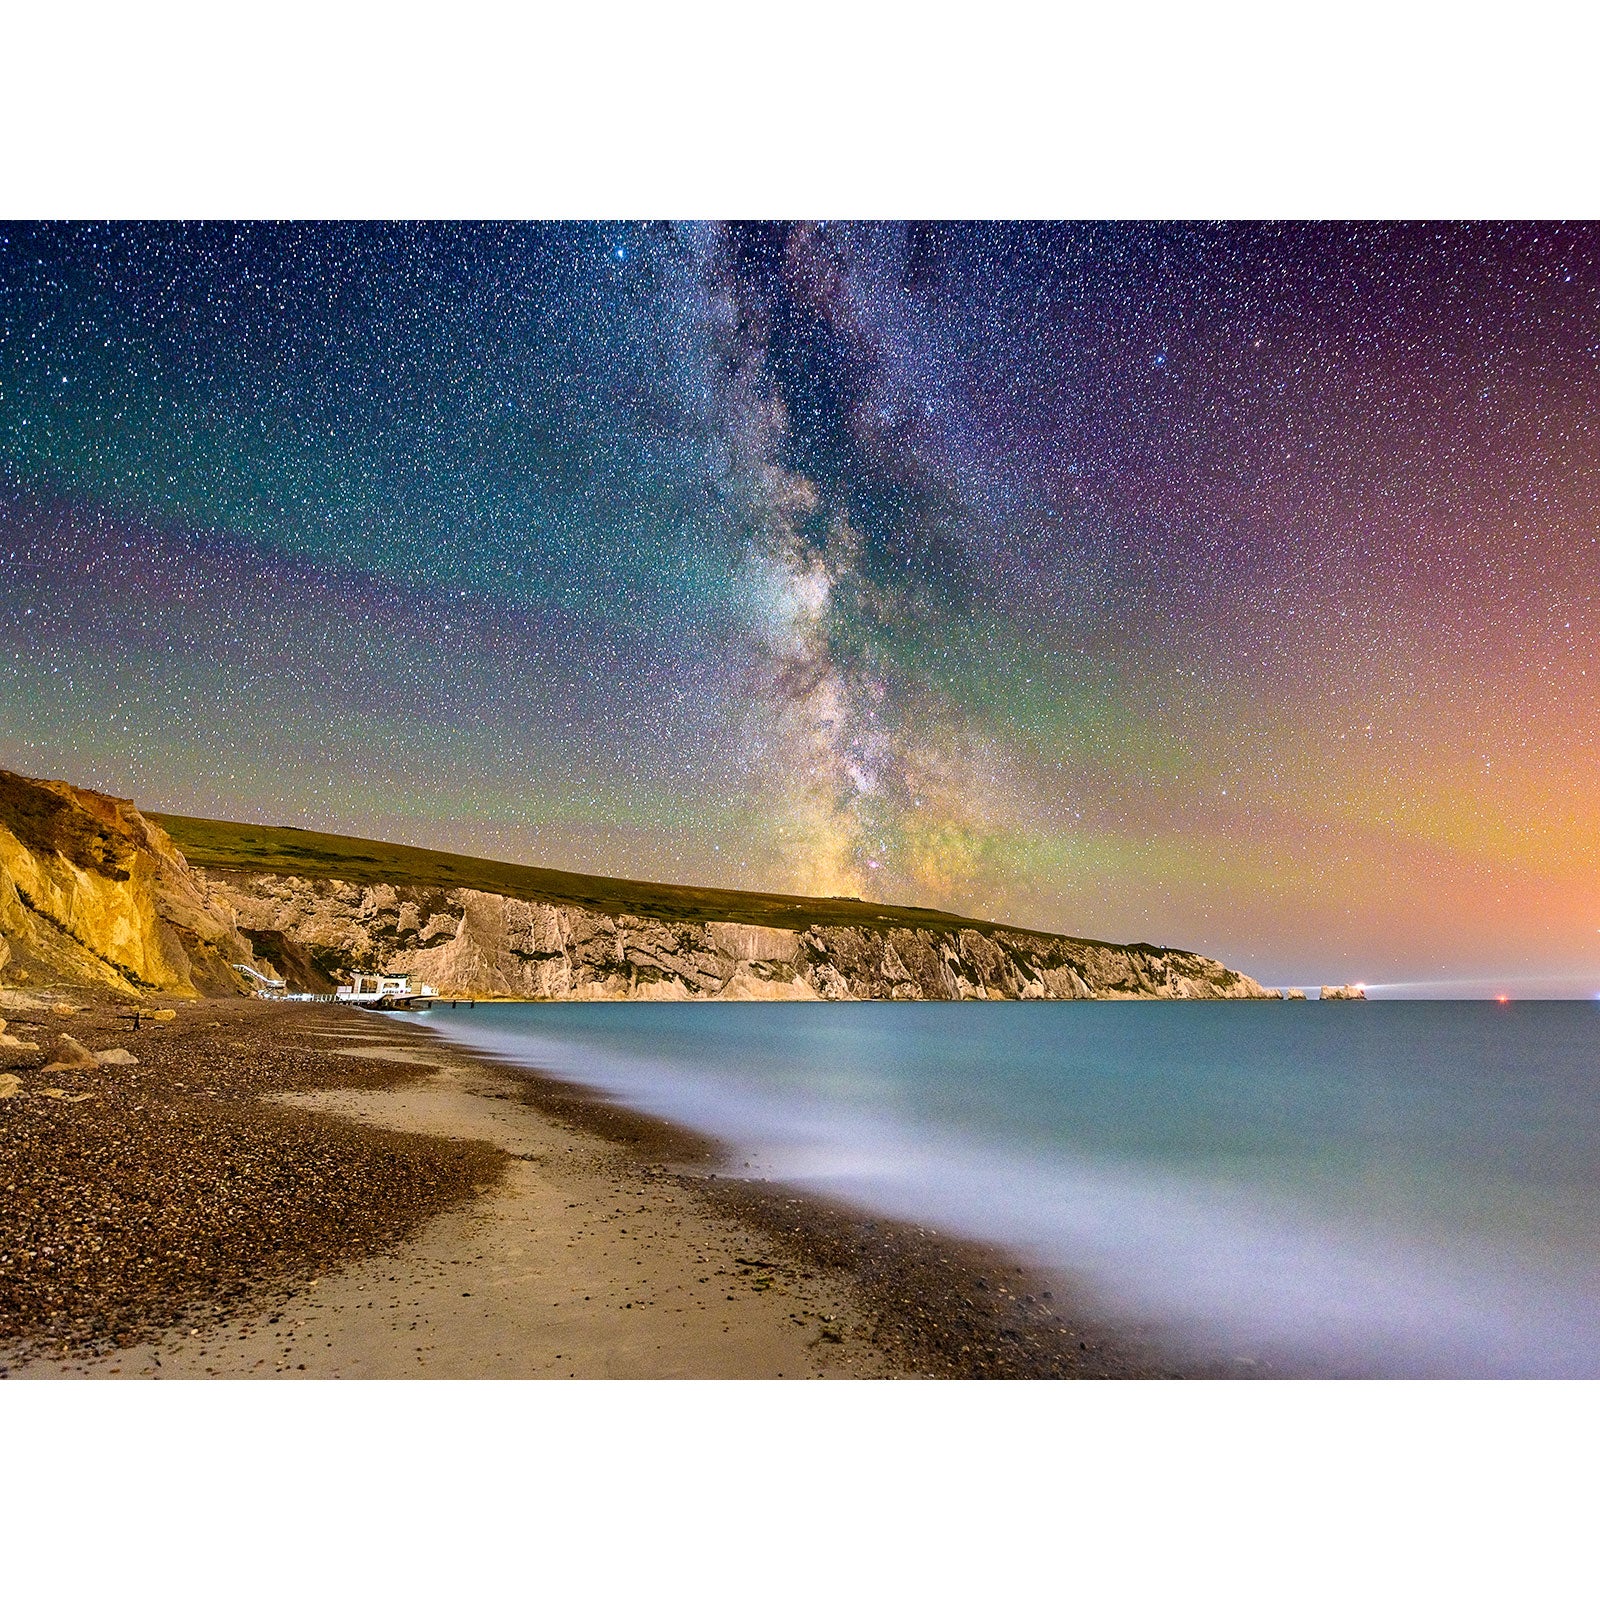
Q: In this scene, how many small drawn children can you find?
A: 0